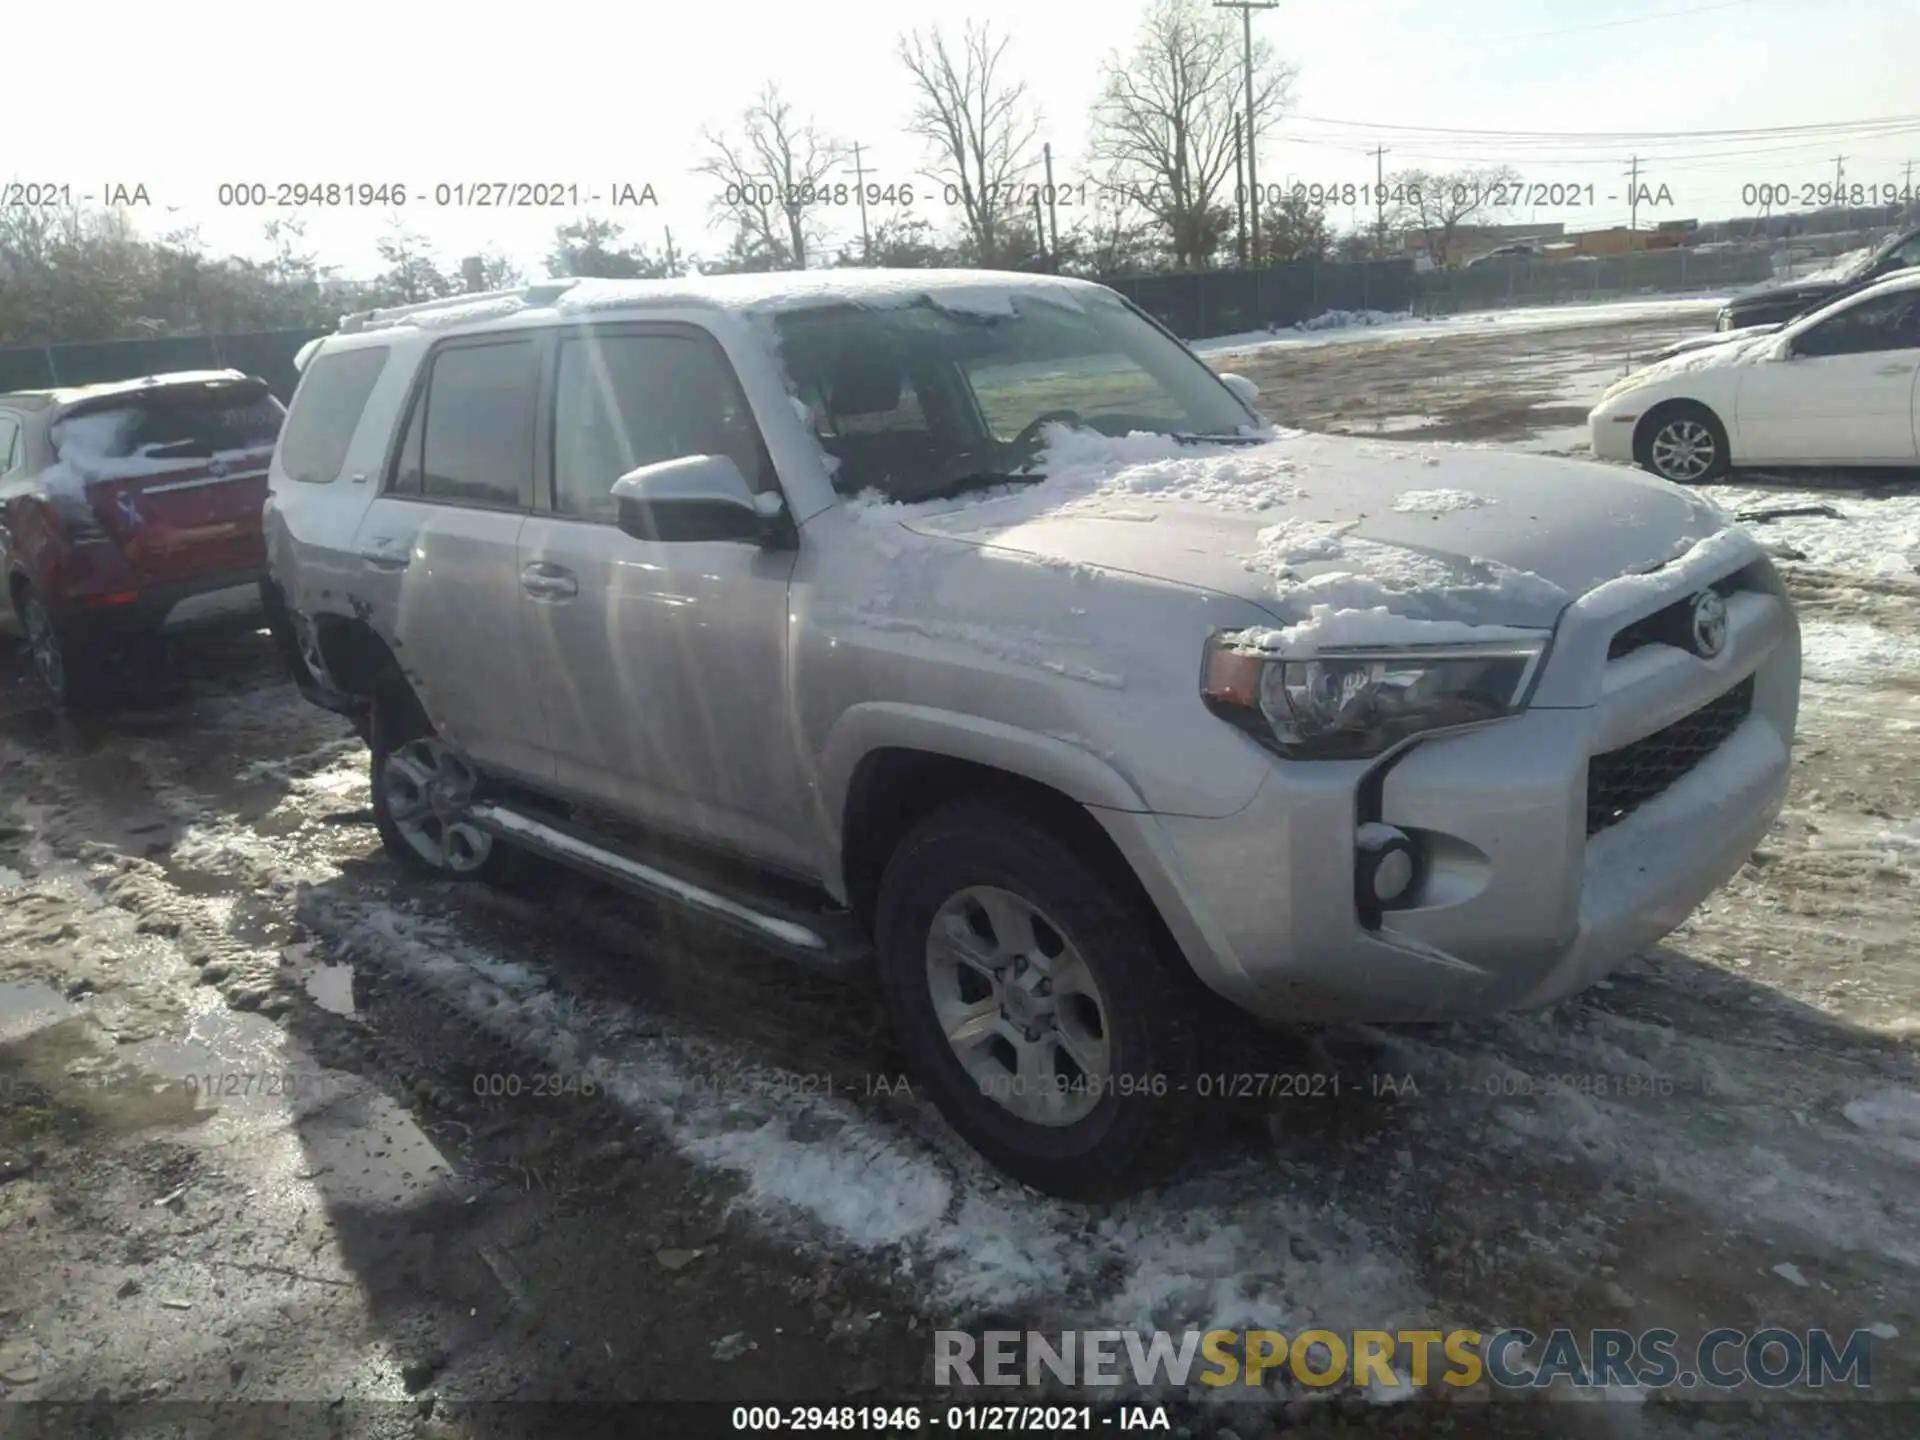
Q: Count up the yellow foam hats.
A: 0